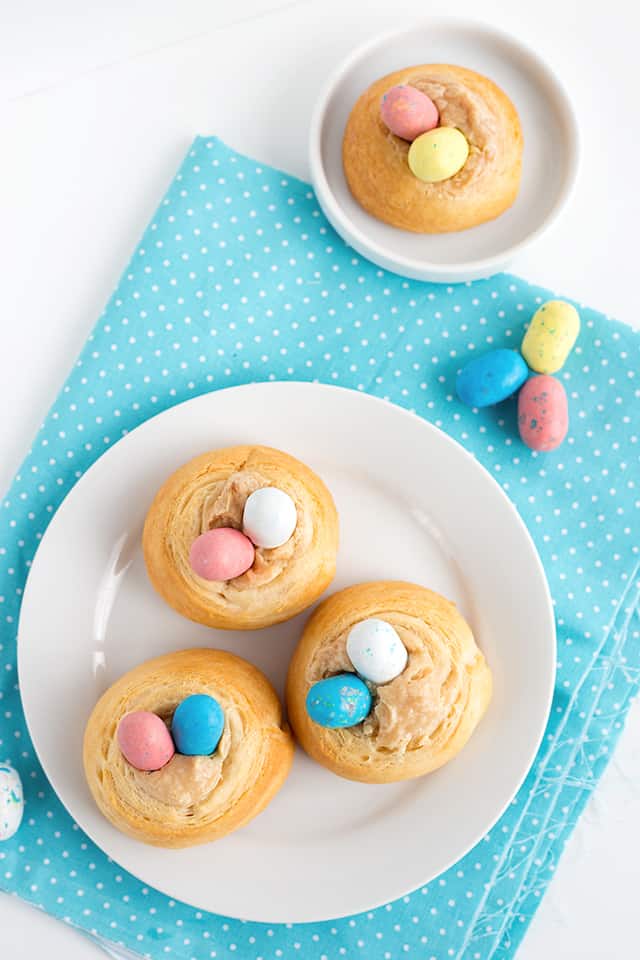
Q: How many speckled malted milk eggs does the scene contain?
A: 12